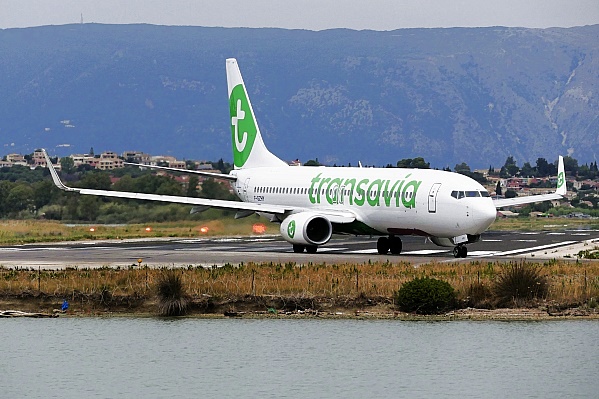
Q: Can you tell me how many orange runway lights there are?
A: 4